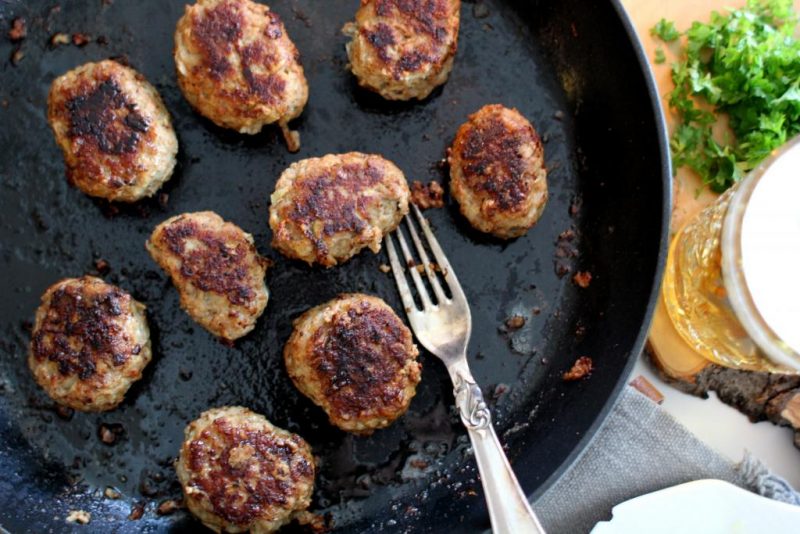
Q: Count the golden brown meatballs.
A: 9